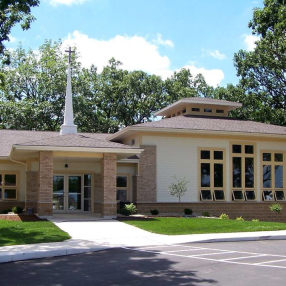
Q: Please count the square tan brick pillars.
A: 2